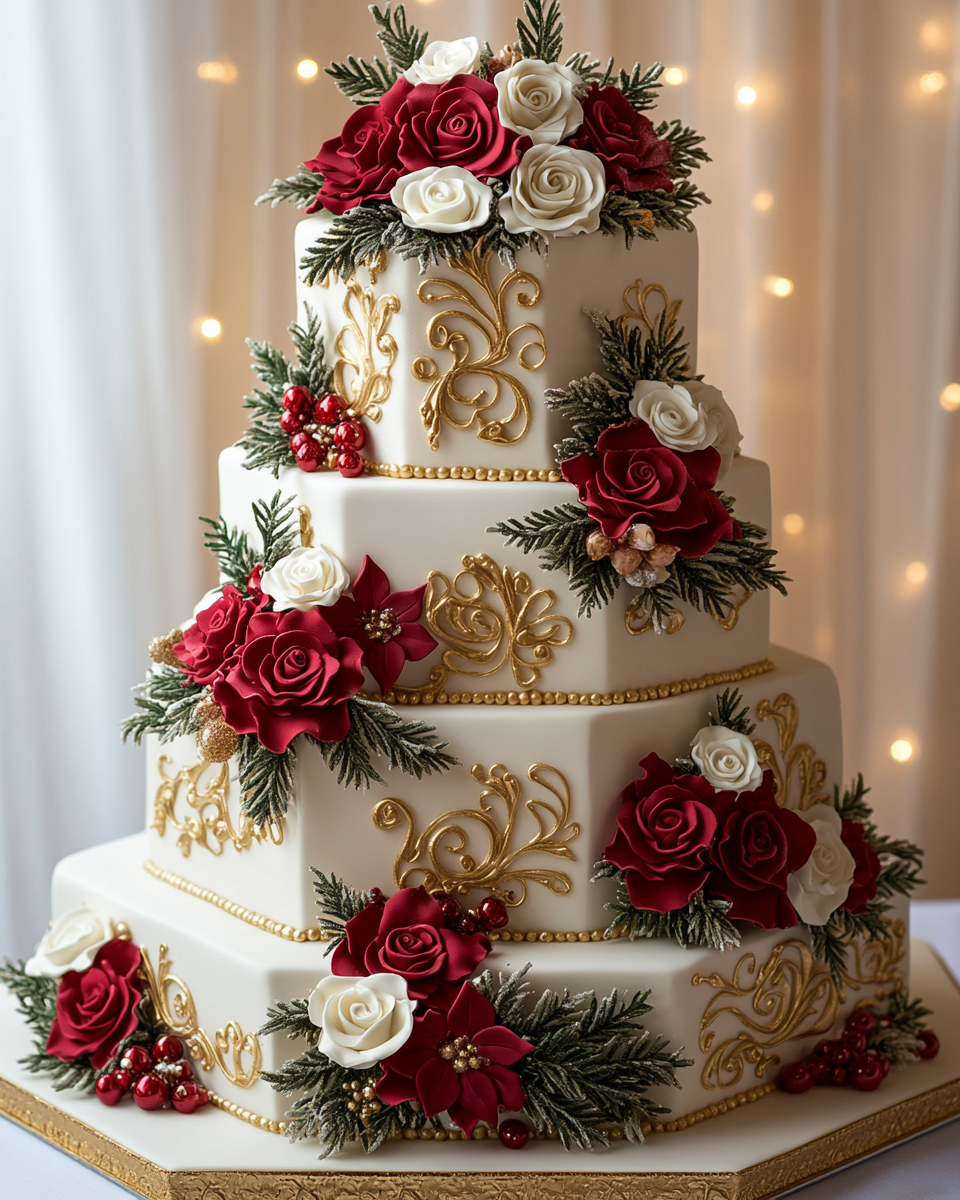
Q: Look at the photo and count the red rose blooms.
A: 11